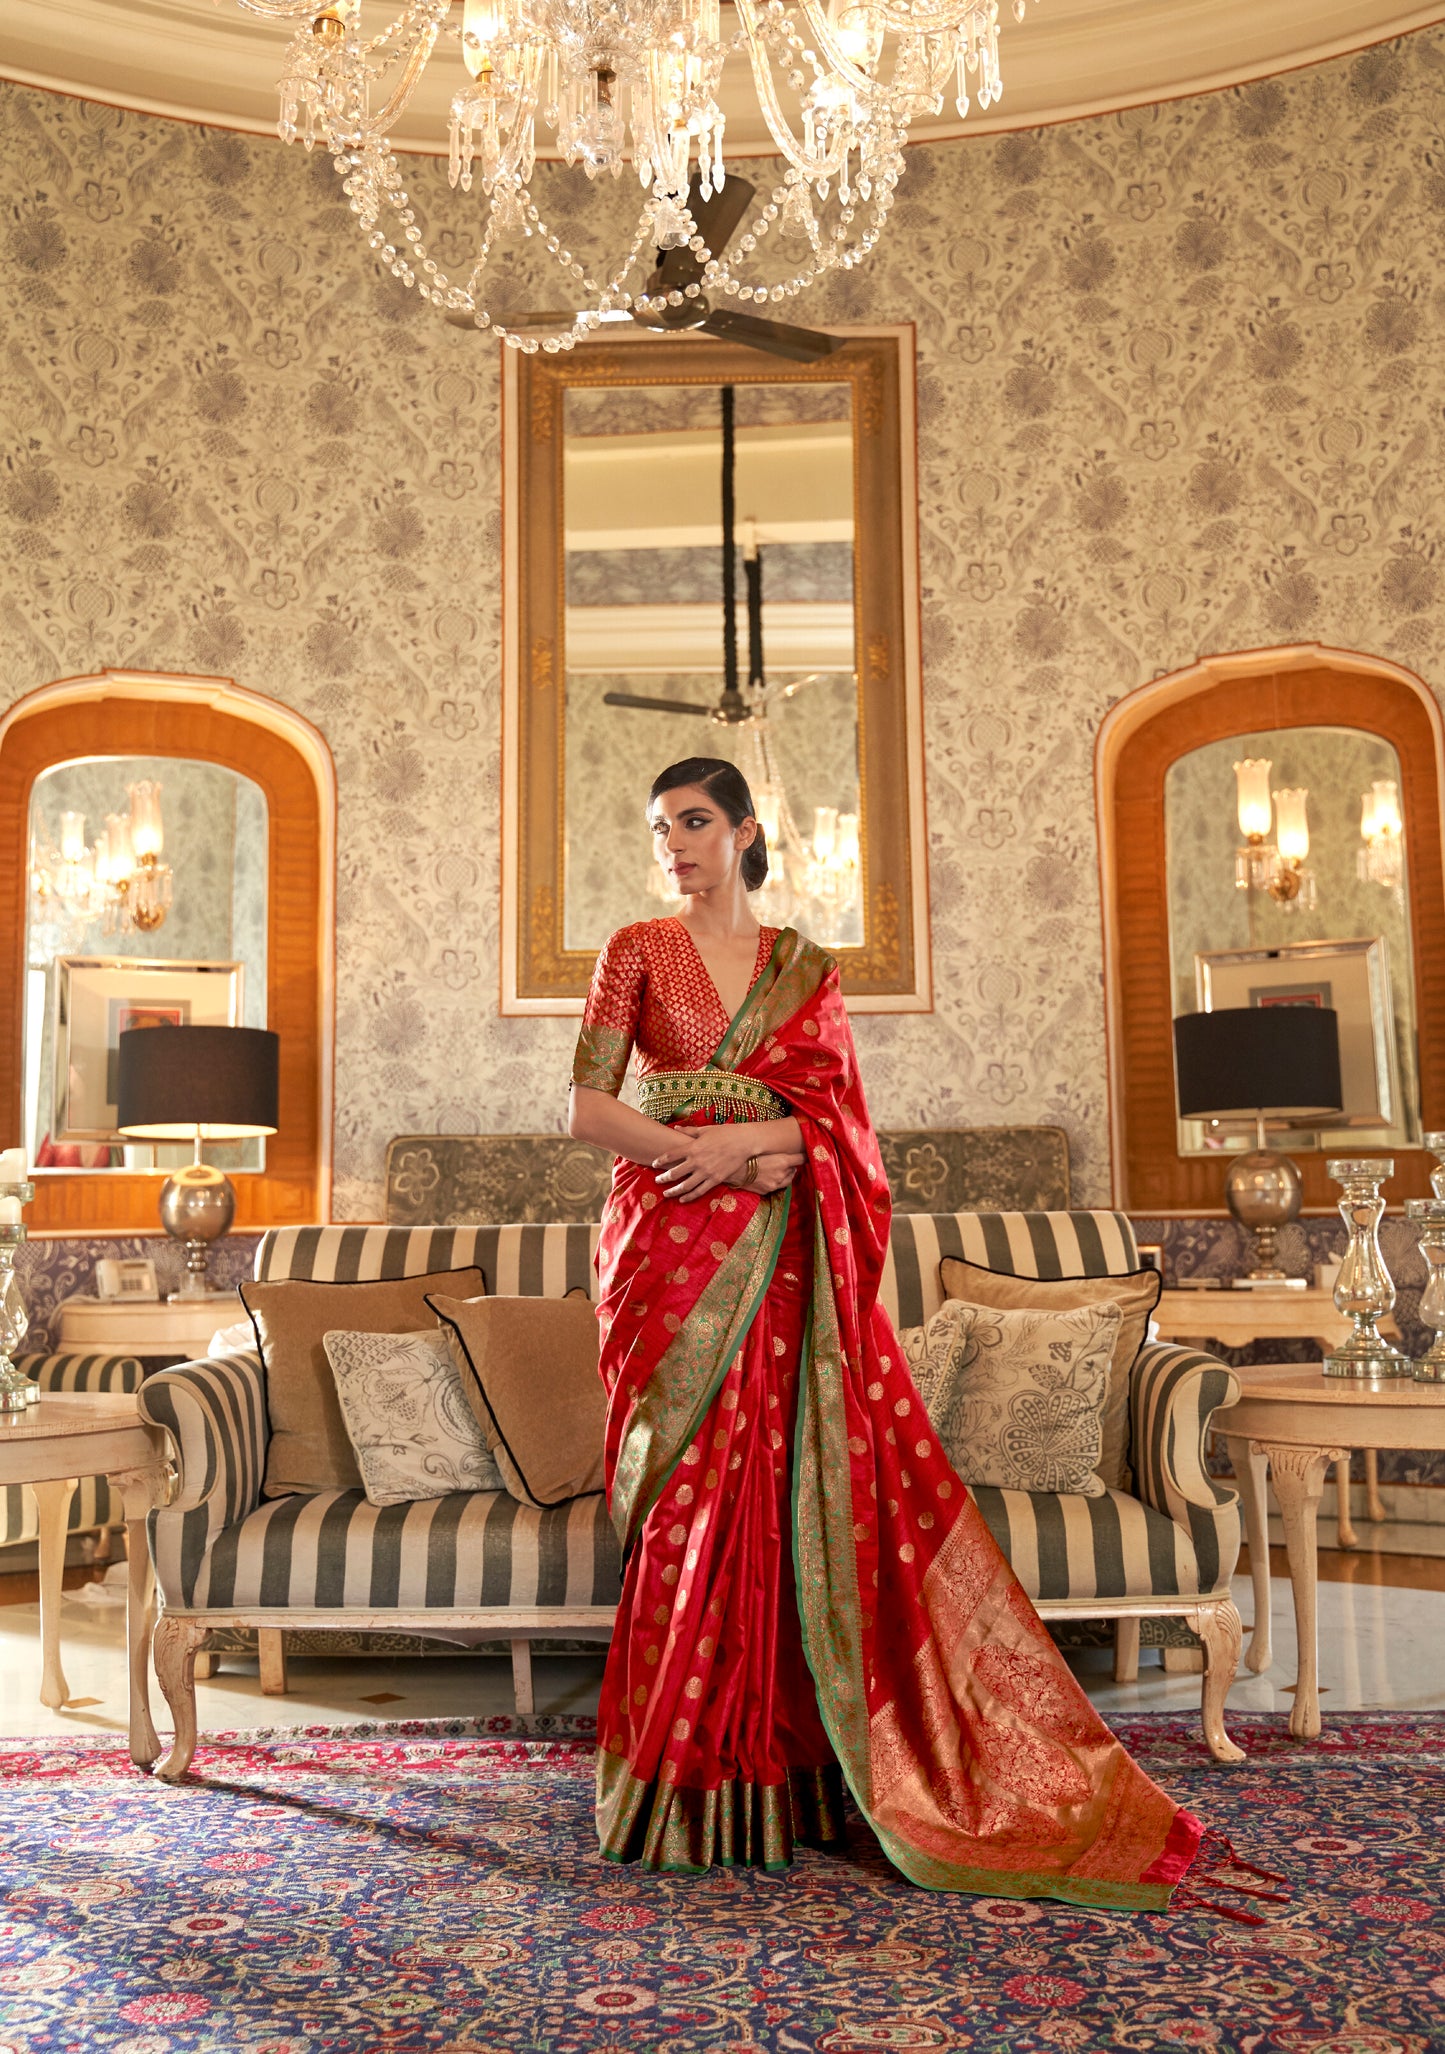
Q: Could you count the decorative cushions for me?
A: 6